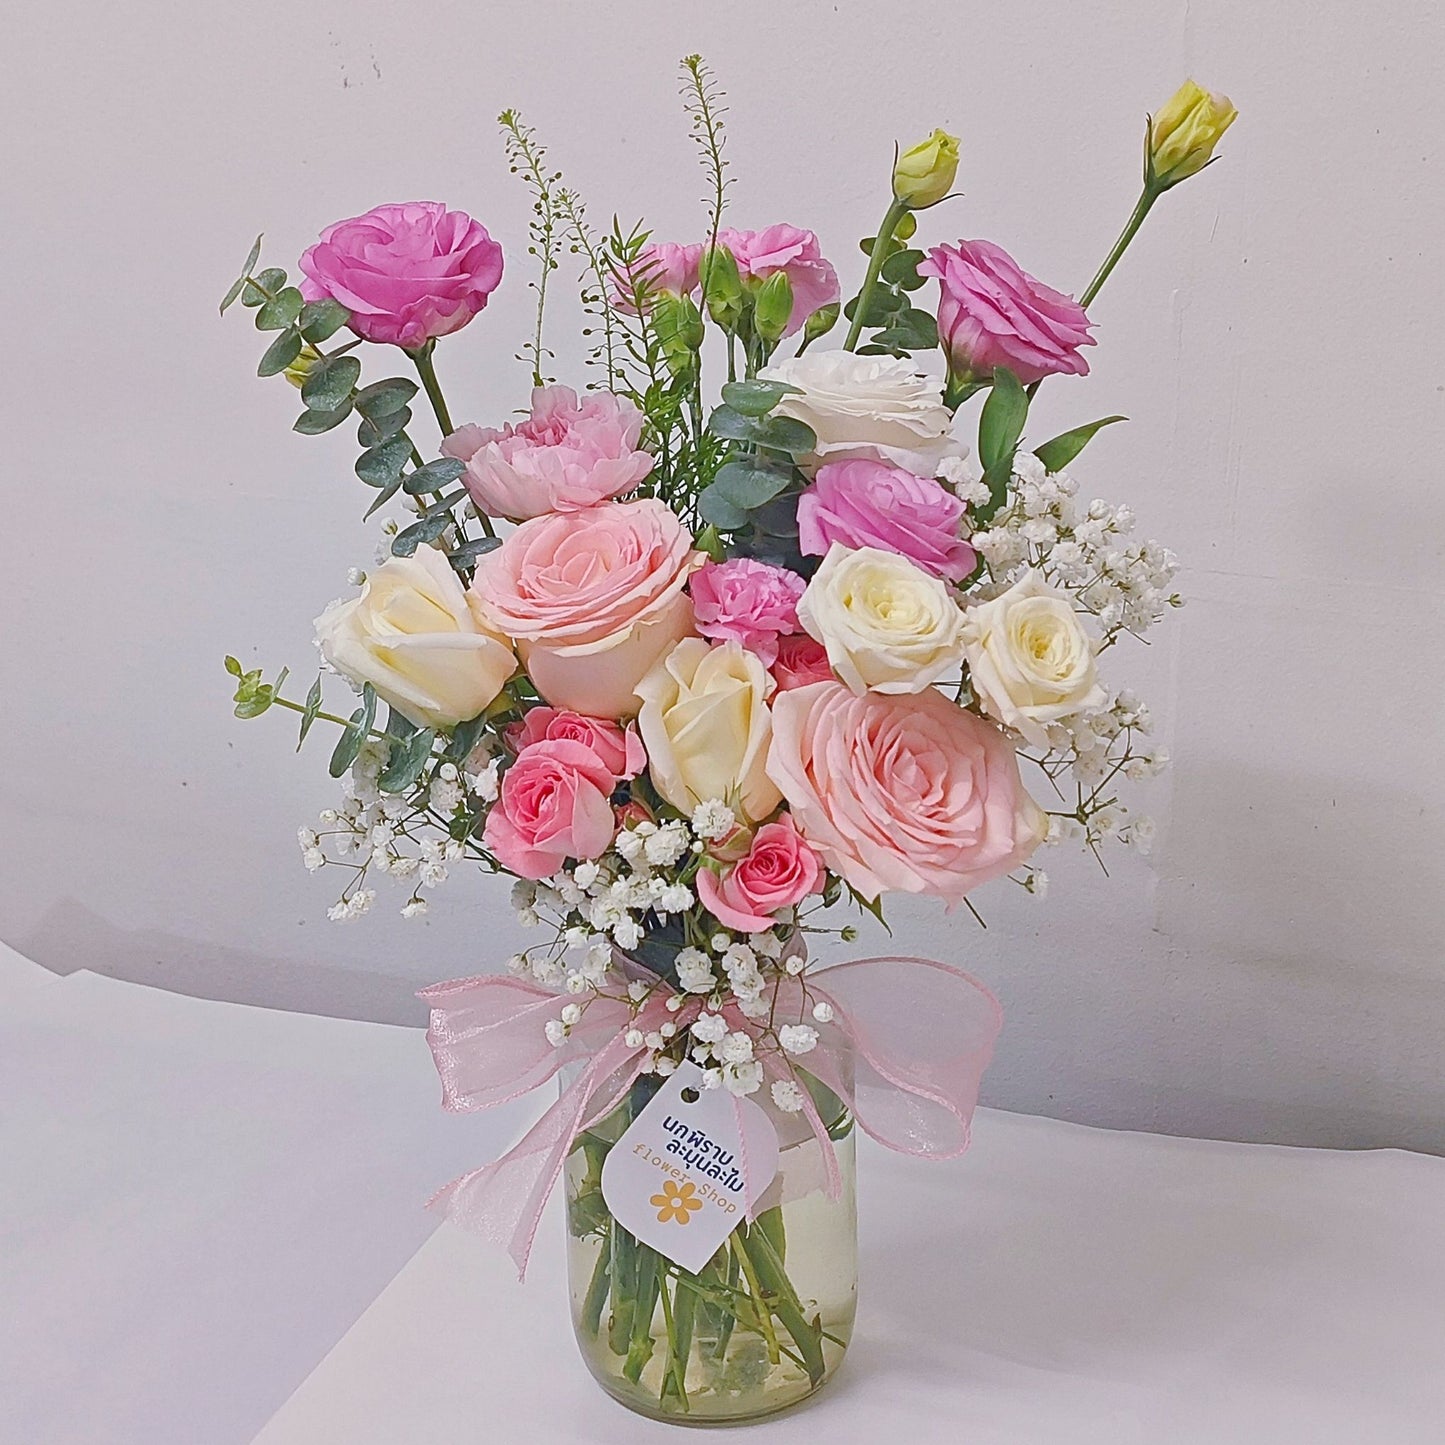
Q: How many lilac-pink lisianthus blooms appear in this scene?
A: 3